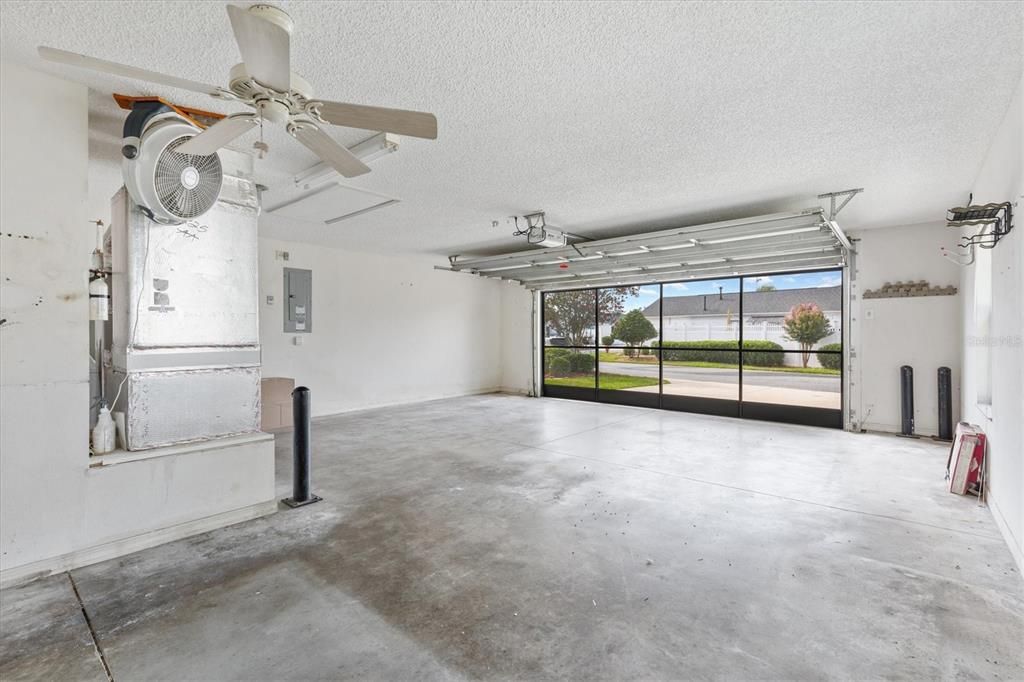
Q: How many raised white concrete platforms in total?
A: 1